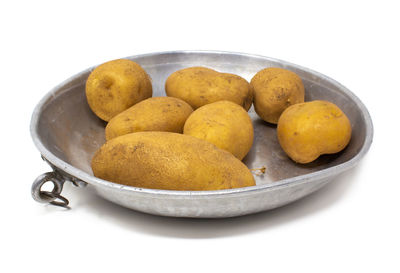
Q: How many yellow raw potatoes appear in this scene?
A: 7